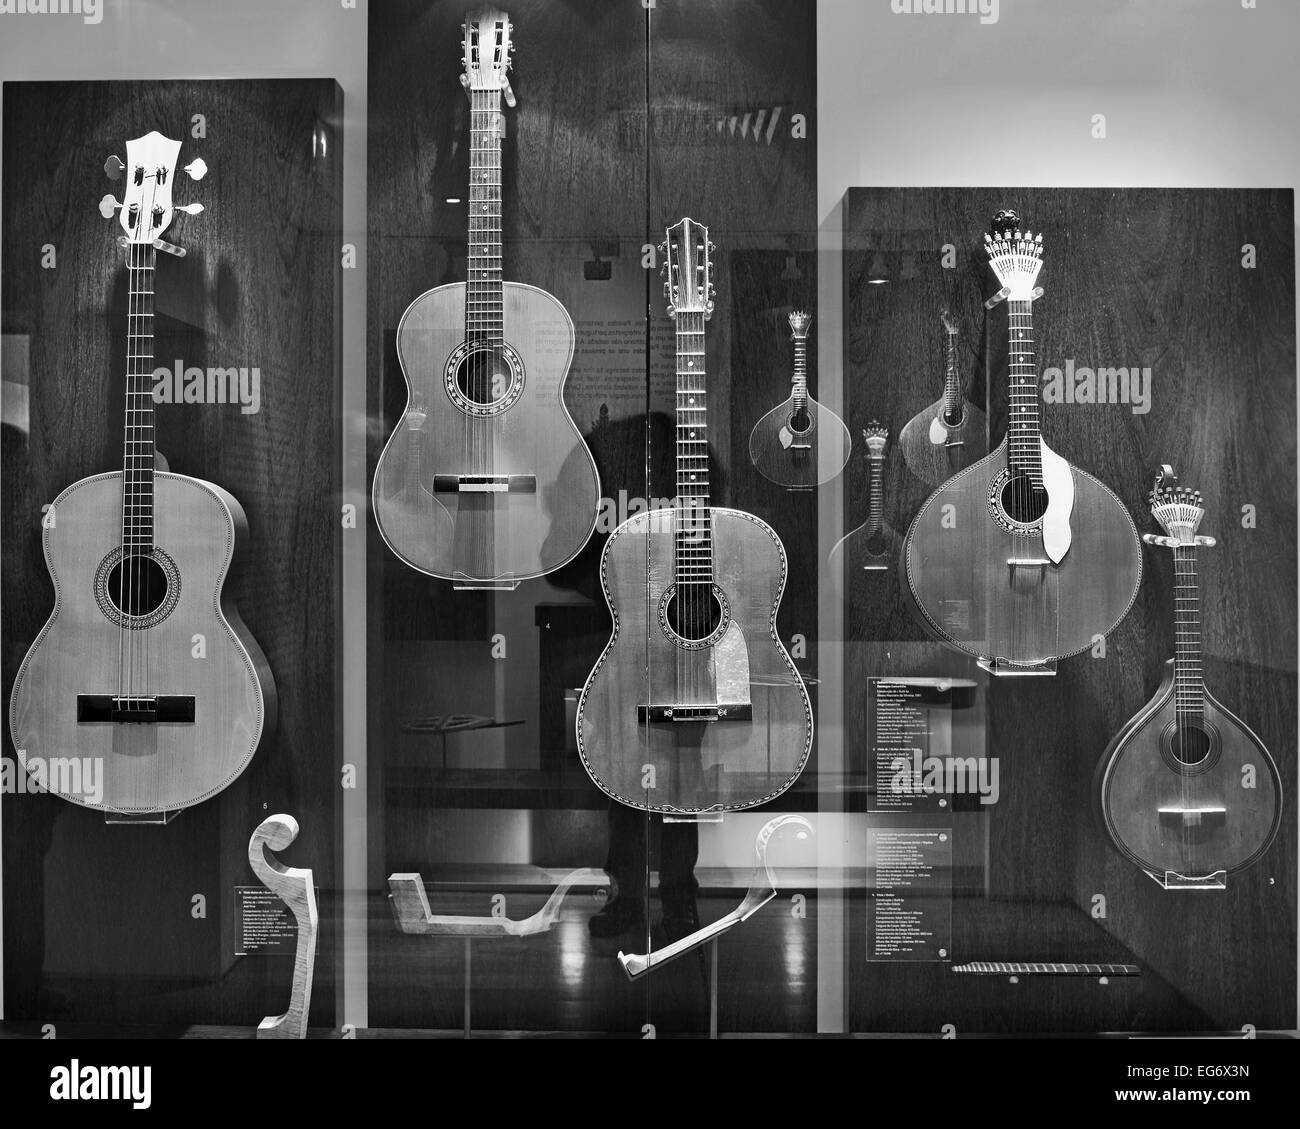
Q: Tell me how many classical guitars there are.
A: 3